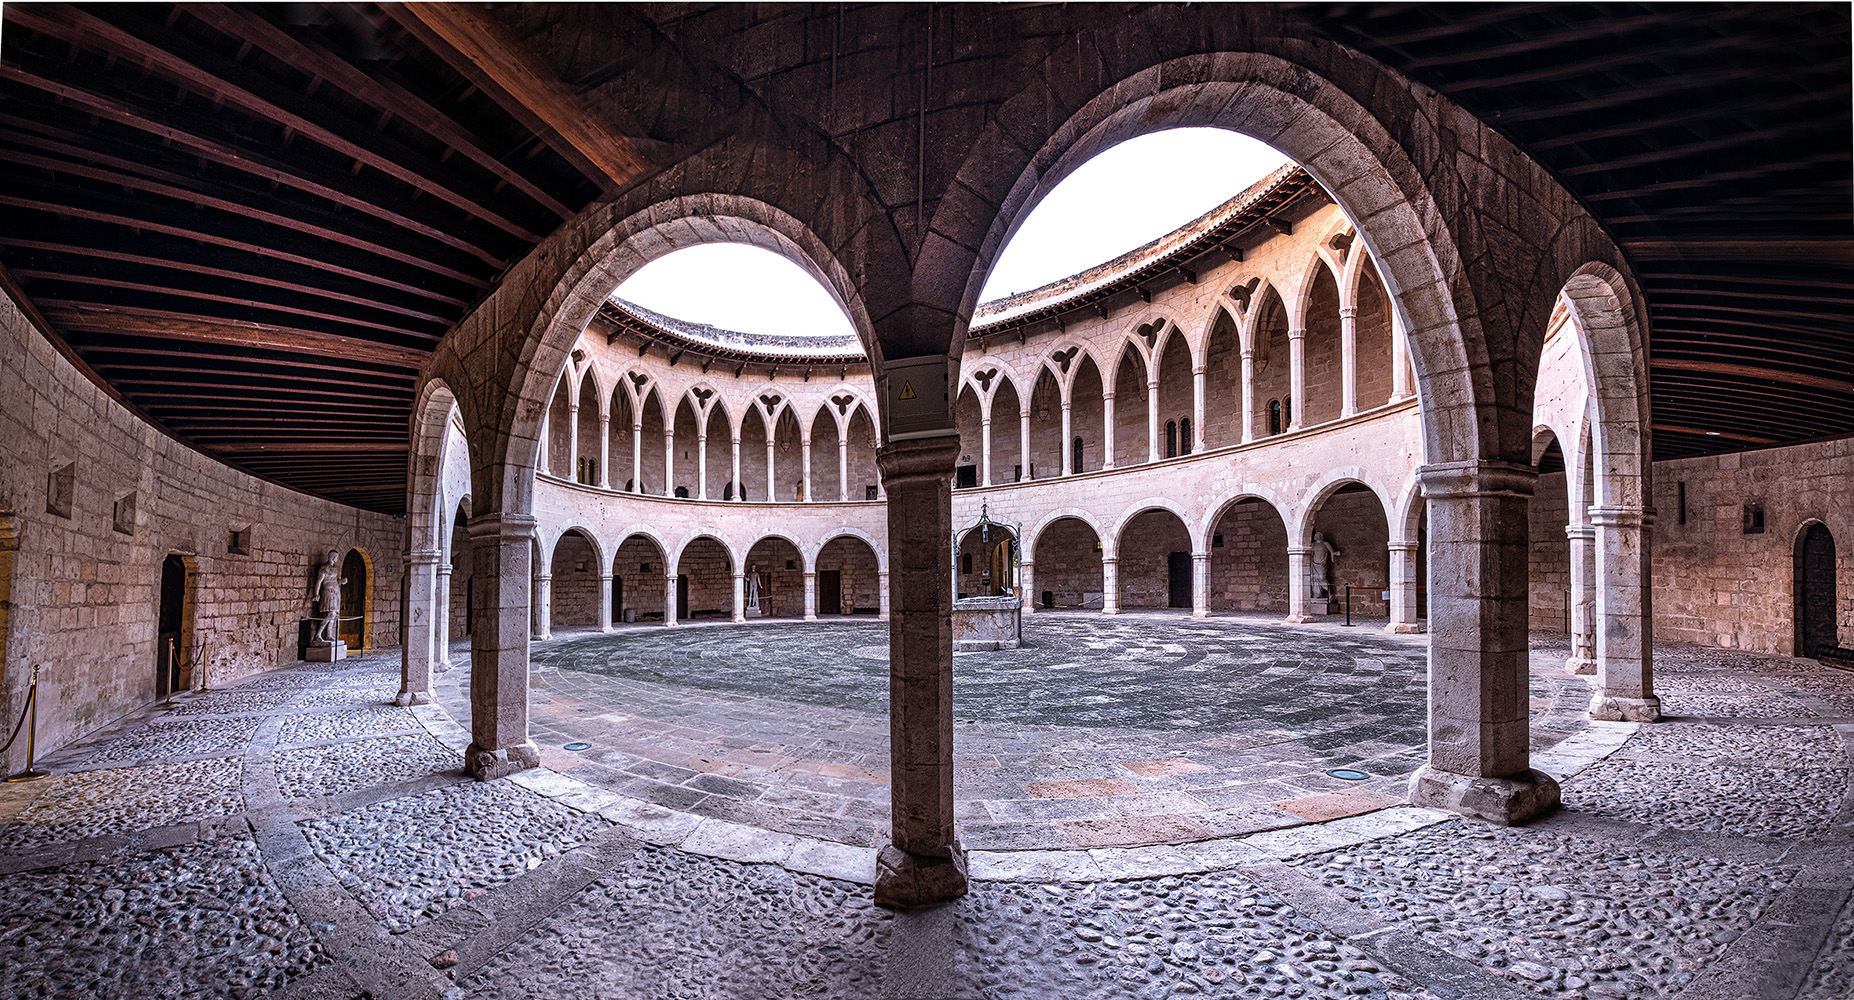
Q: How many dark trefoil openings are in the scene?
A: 10